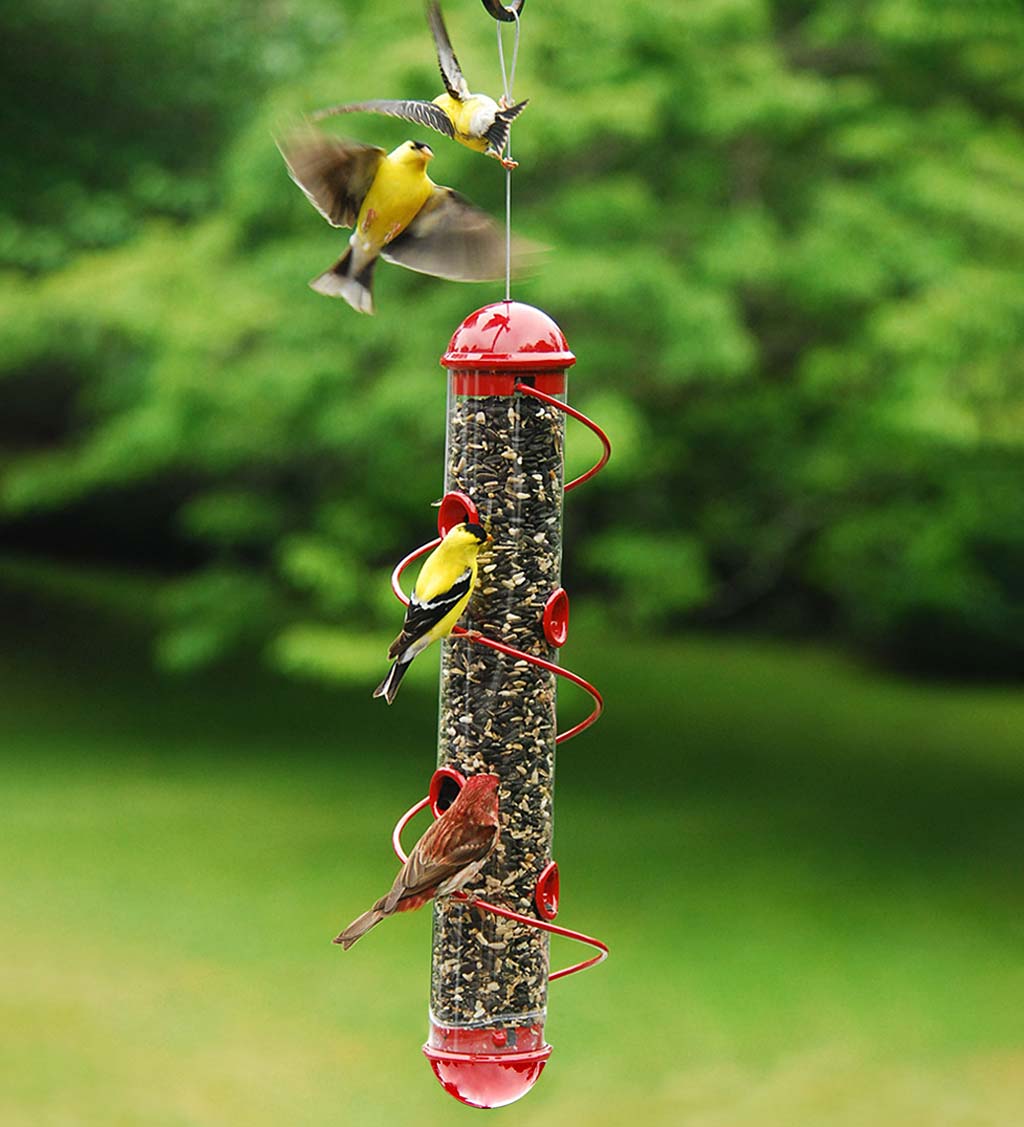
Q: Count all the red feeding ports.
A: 4